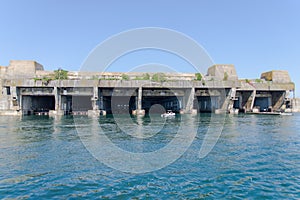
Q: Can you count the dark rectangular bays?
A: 7